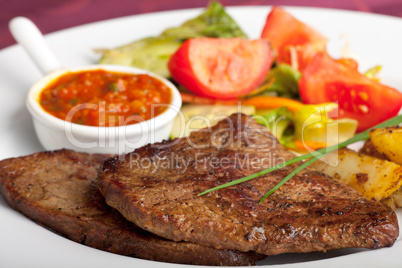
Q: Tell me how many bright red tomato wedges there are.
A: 3